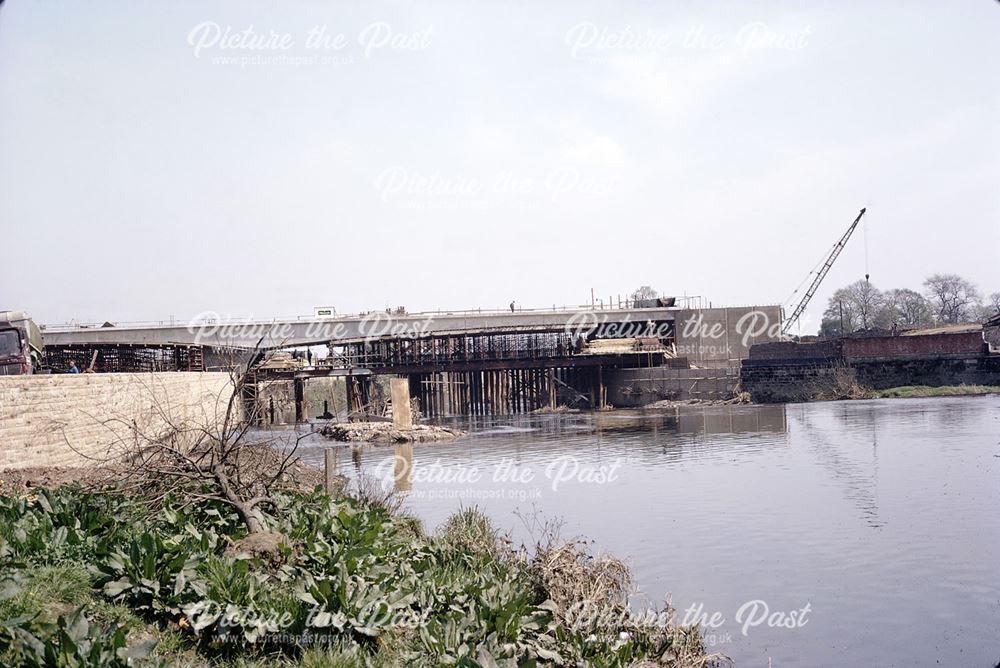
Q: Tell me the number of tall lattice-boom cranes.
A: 1